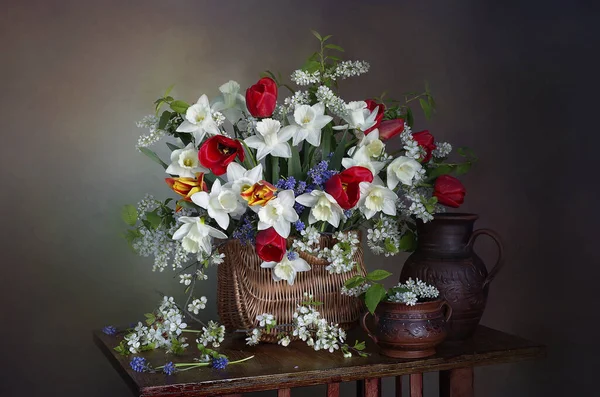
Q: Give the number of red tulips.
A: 8